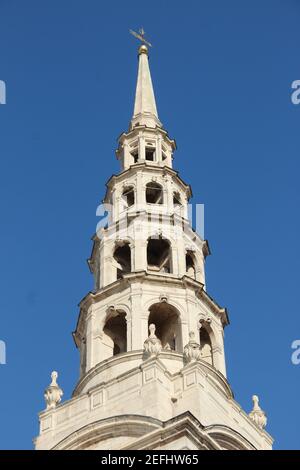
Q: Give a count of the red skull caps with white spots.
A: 0